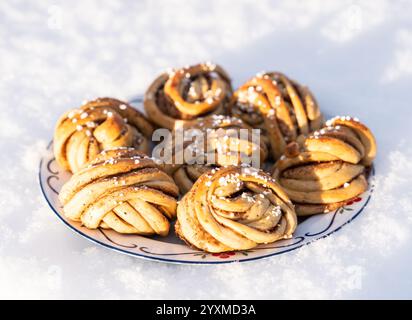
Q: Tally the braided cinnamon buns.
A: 7